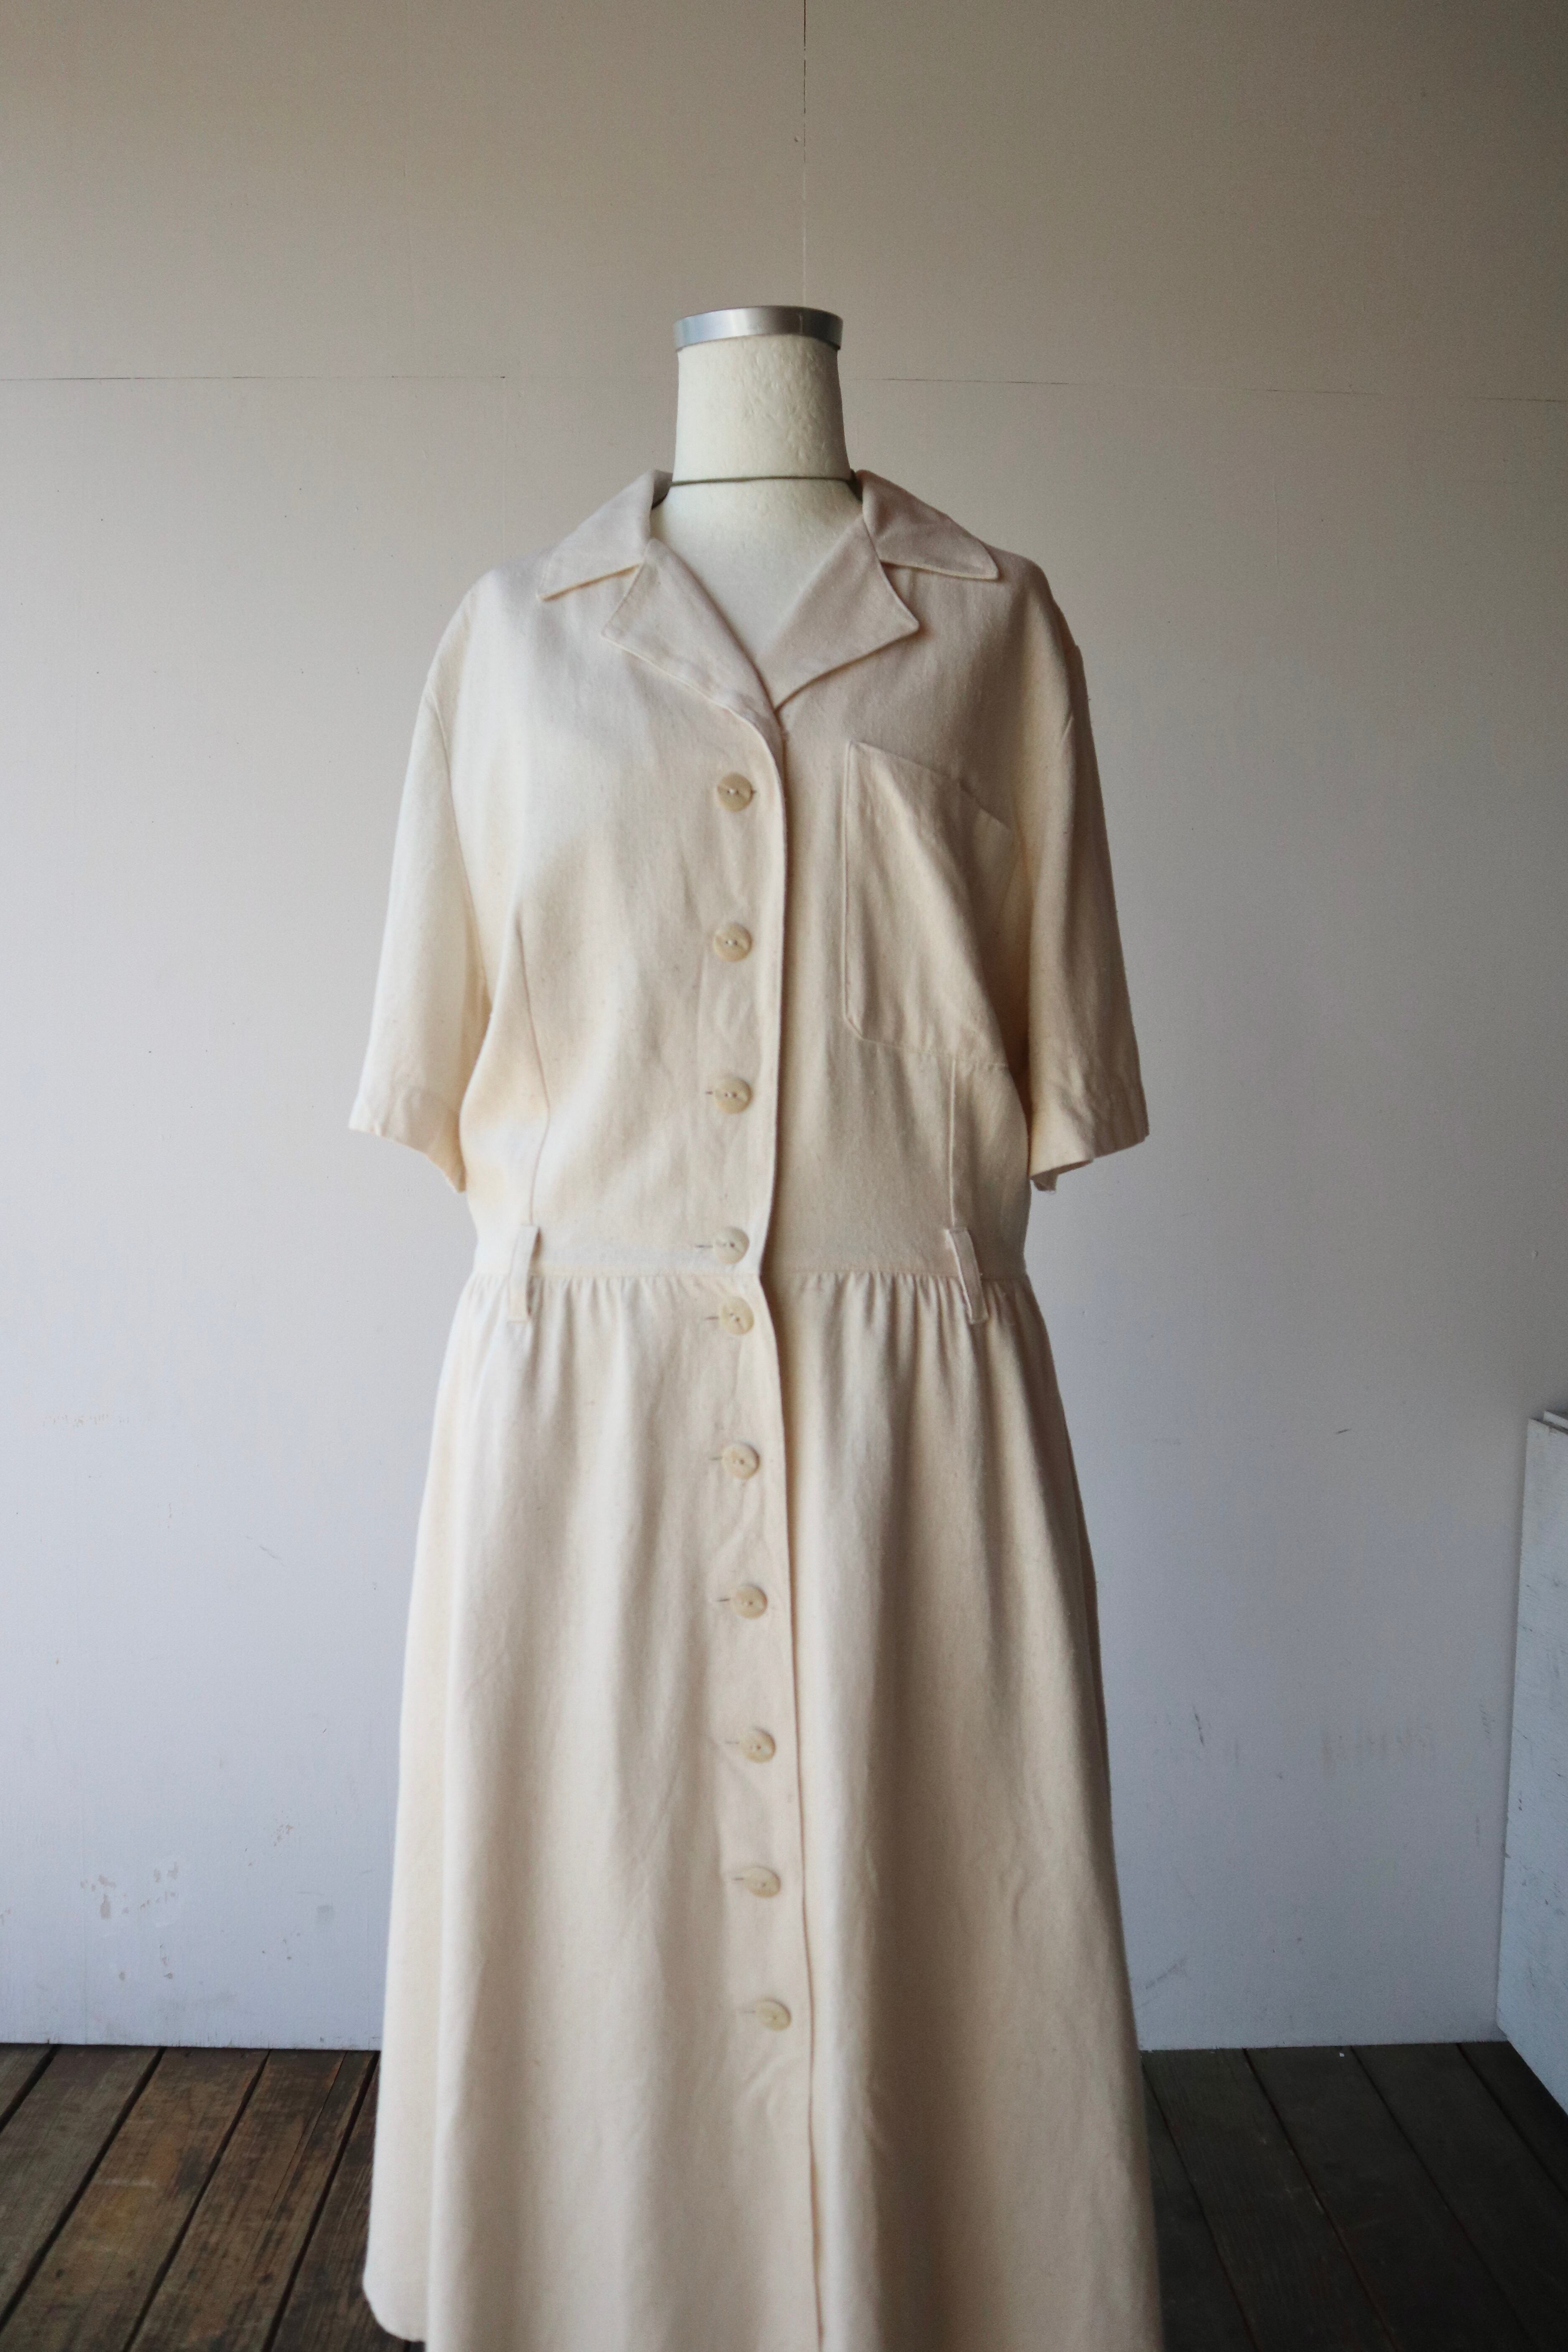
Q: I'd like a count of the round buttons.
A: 10